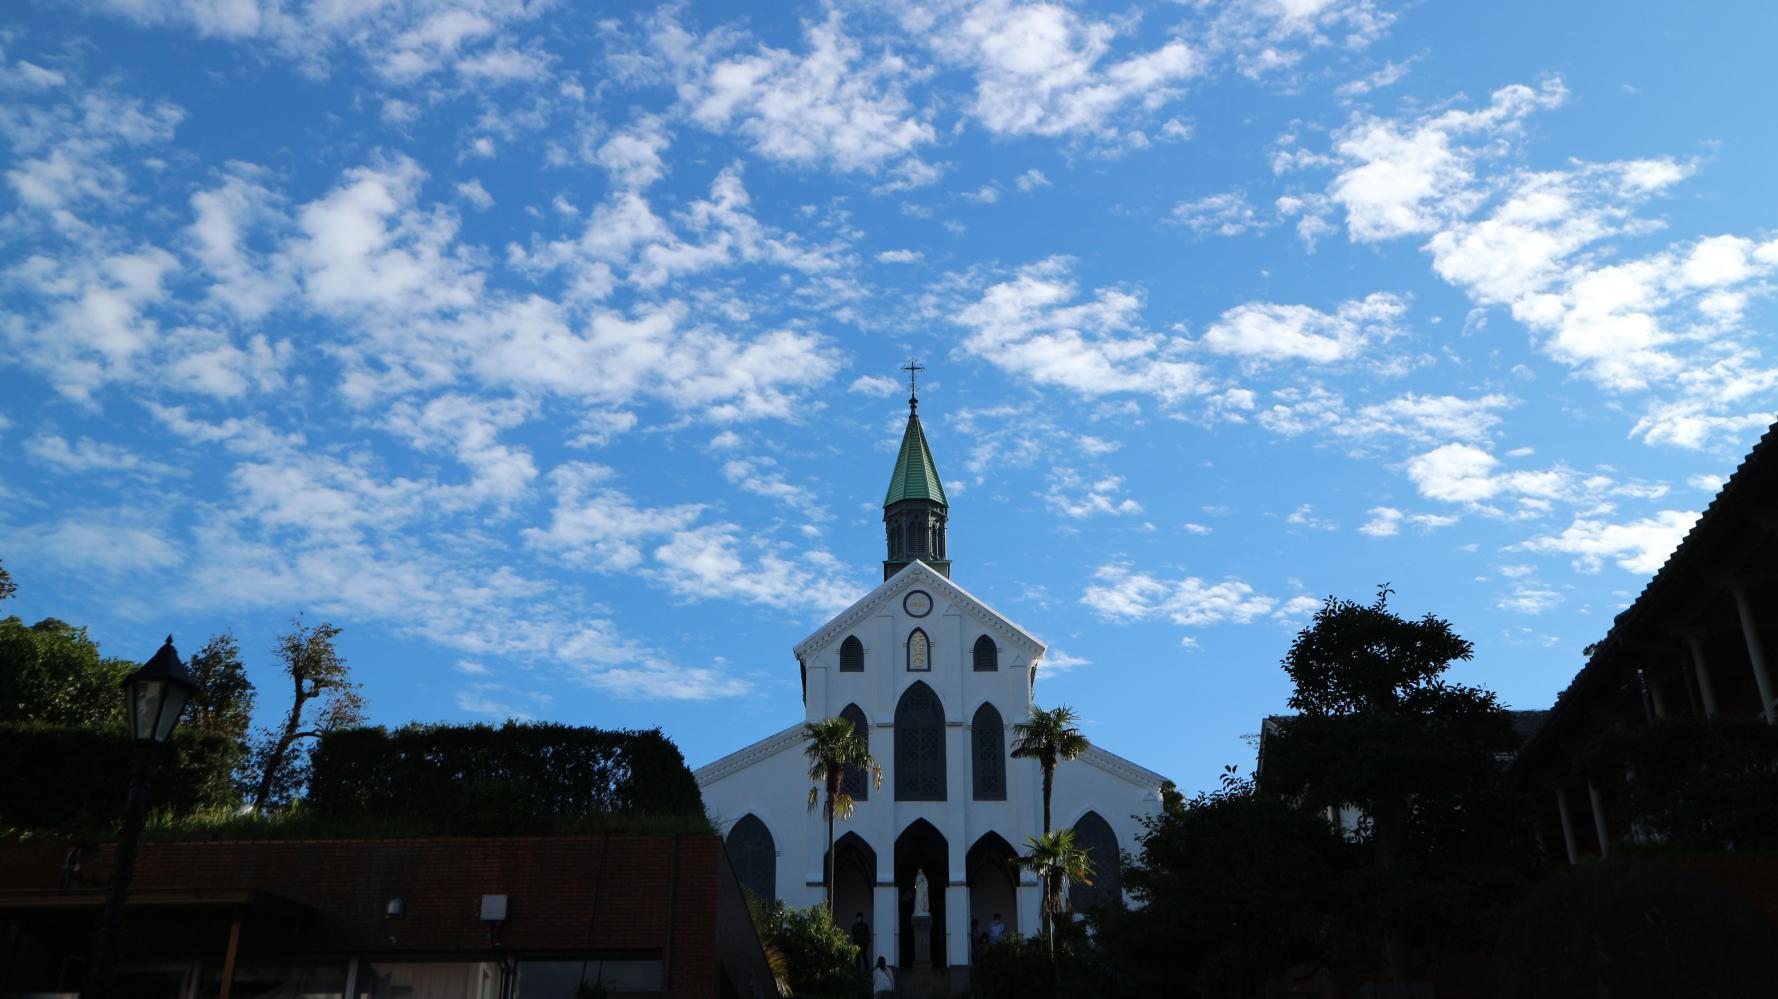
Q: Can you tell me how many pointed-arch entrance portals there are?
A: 3